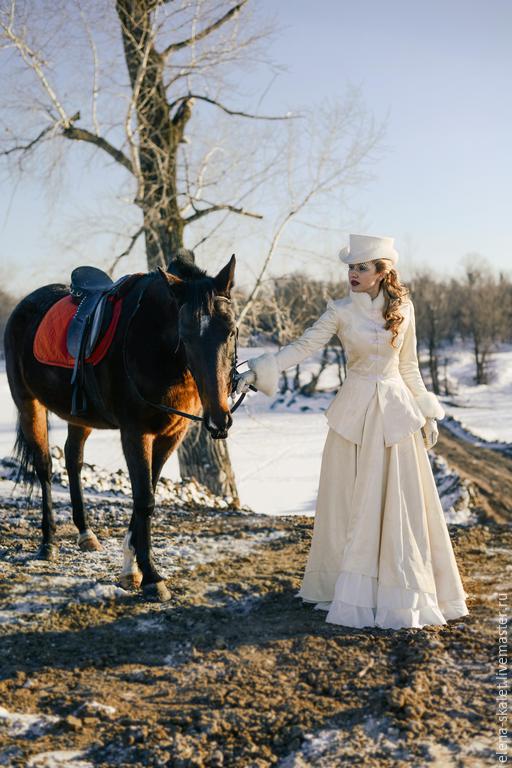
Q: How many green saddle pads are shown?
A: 0